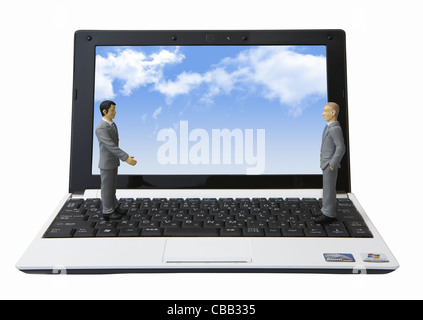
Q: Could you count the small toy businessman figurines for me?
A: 2